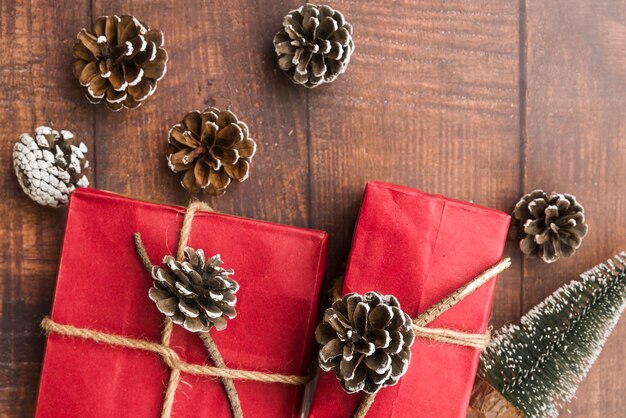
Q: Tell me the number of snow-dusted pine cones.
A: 7